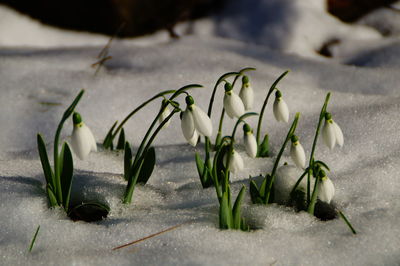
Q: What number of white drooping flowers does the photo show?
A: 11